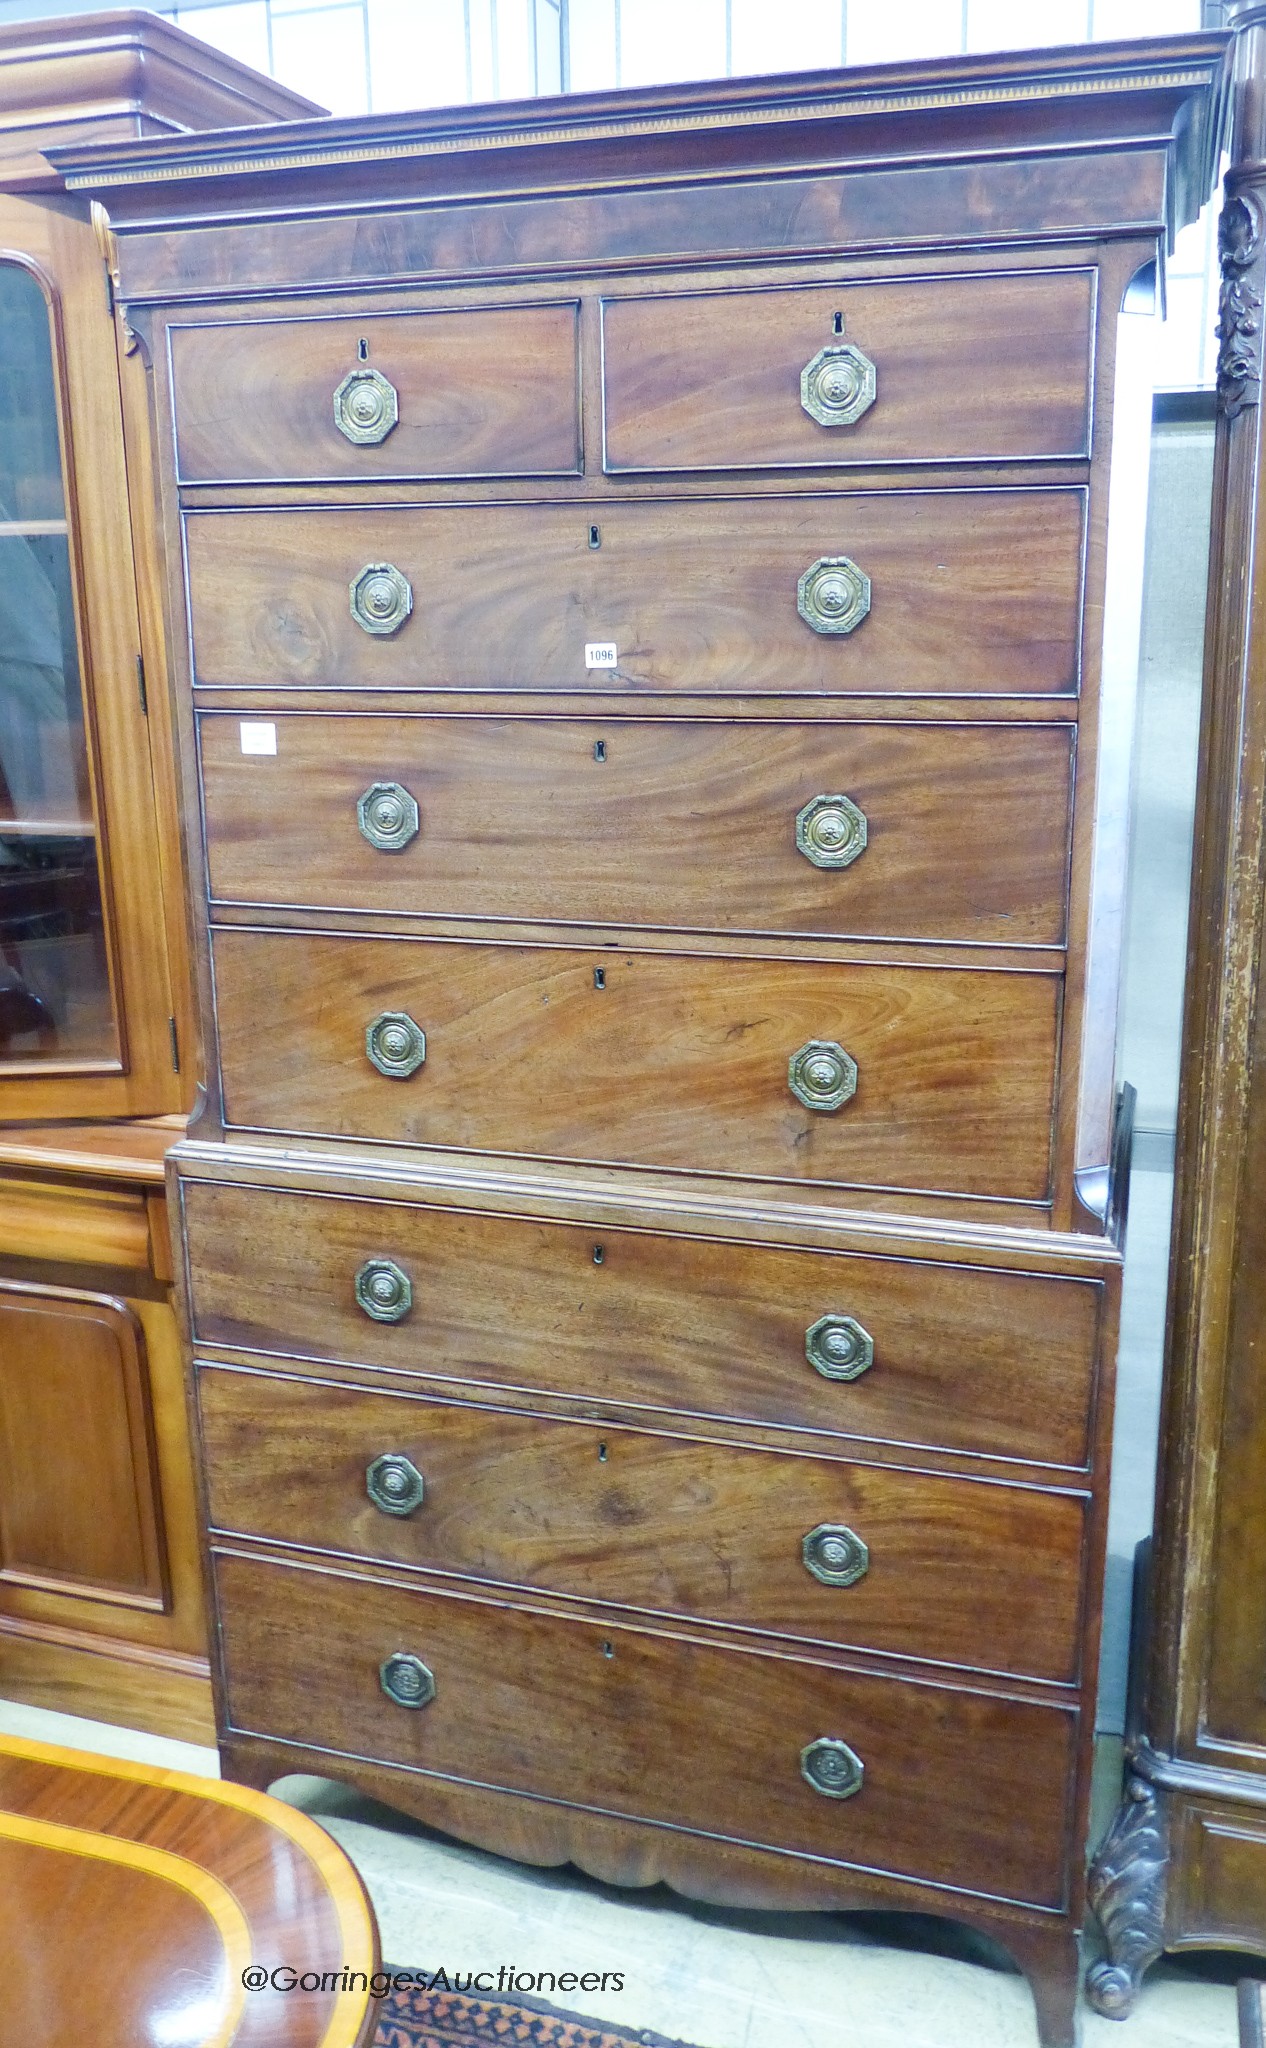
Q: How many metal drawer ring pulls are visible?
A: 14